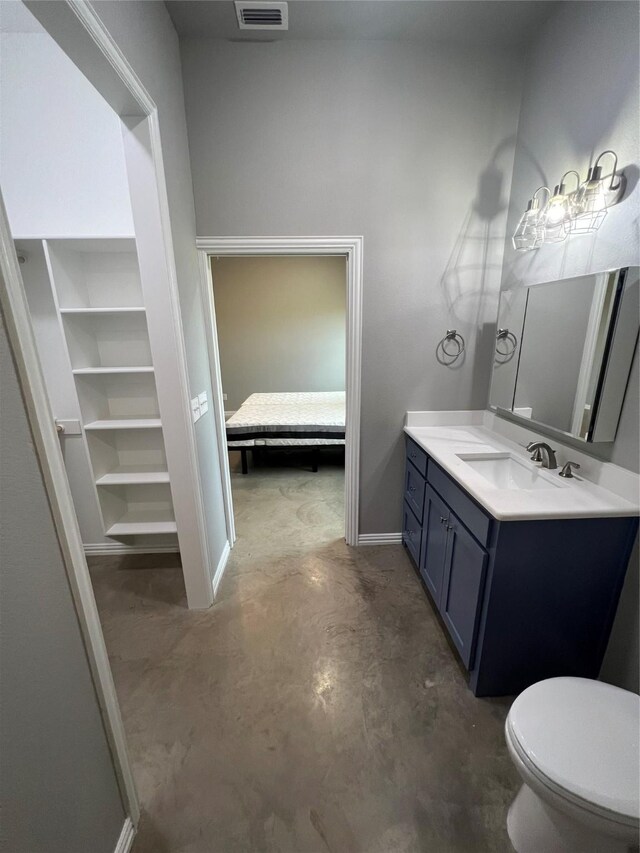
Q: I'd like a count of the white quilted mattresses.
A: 1